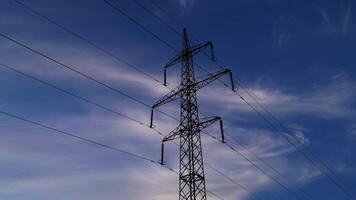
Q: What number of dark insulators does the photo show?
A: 6